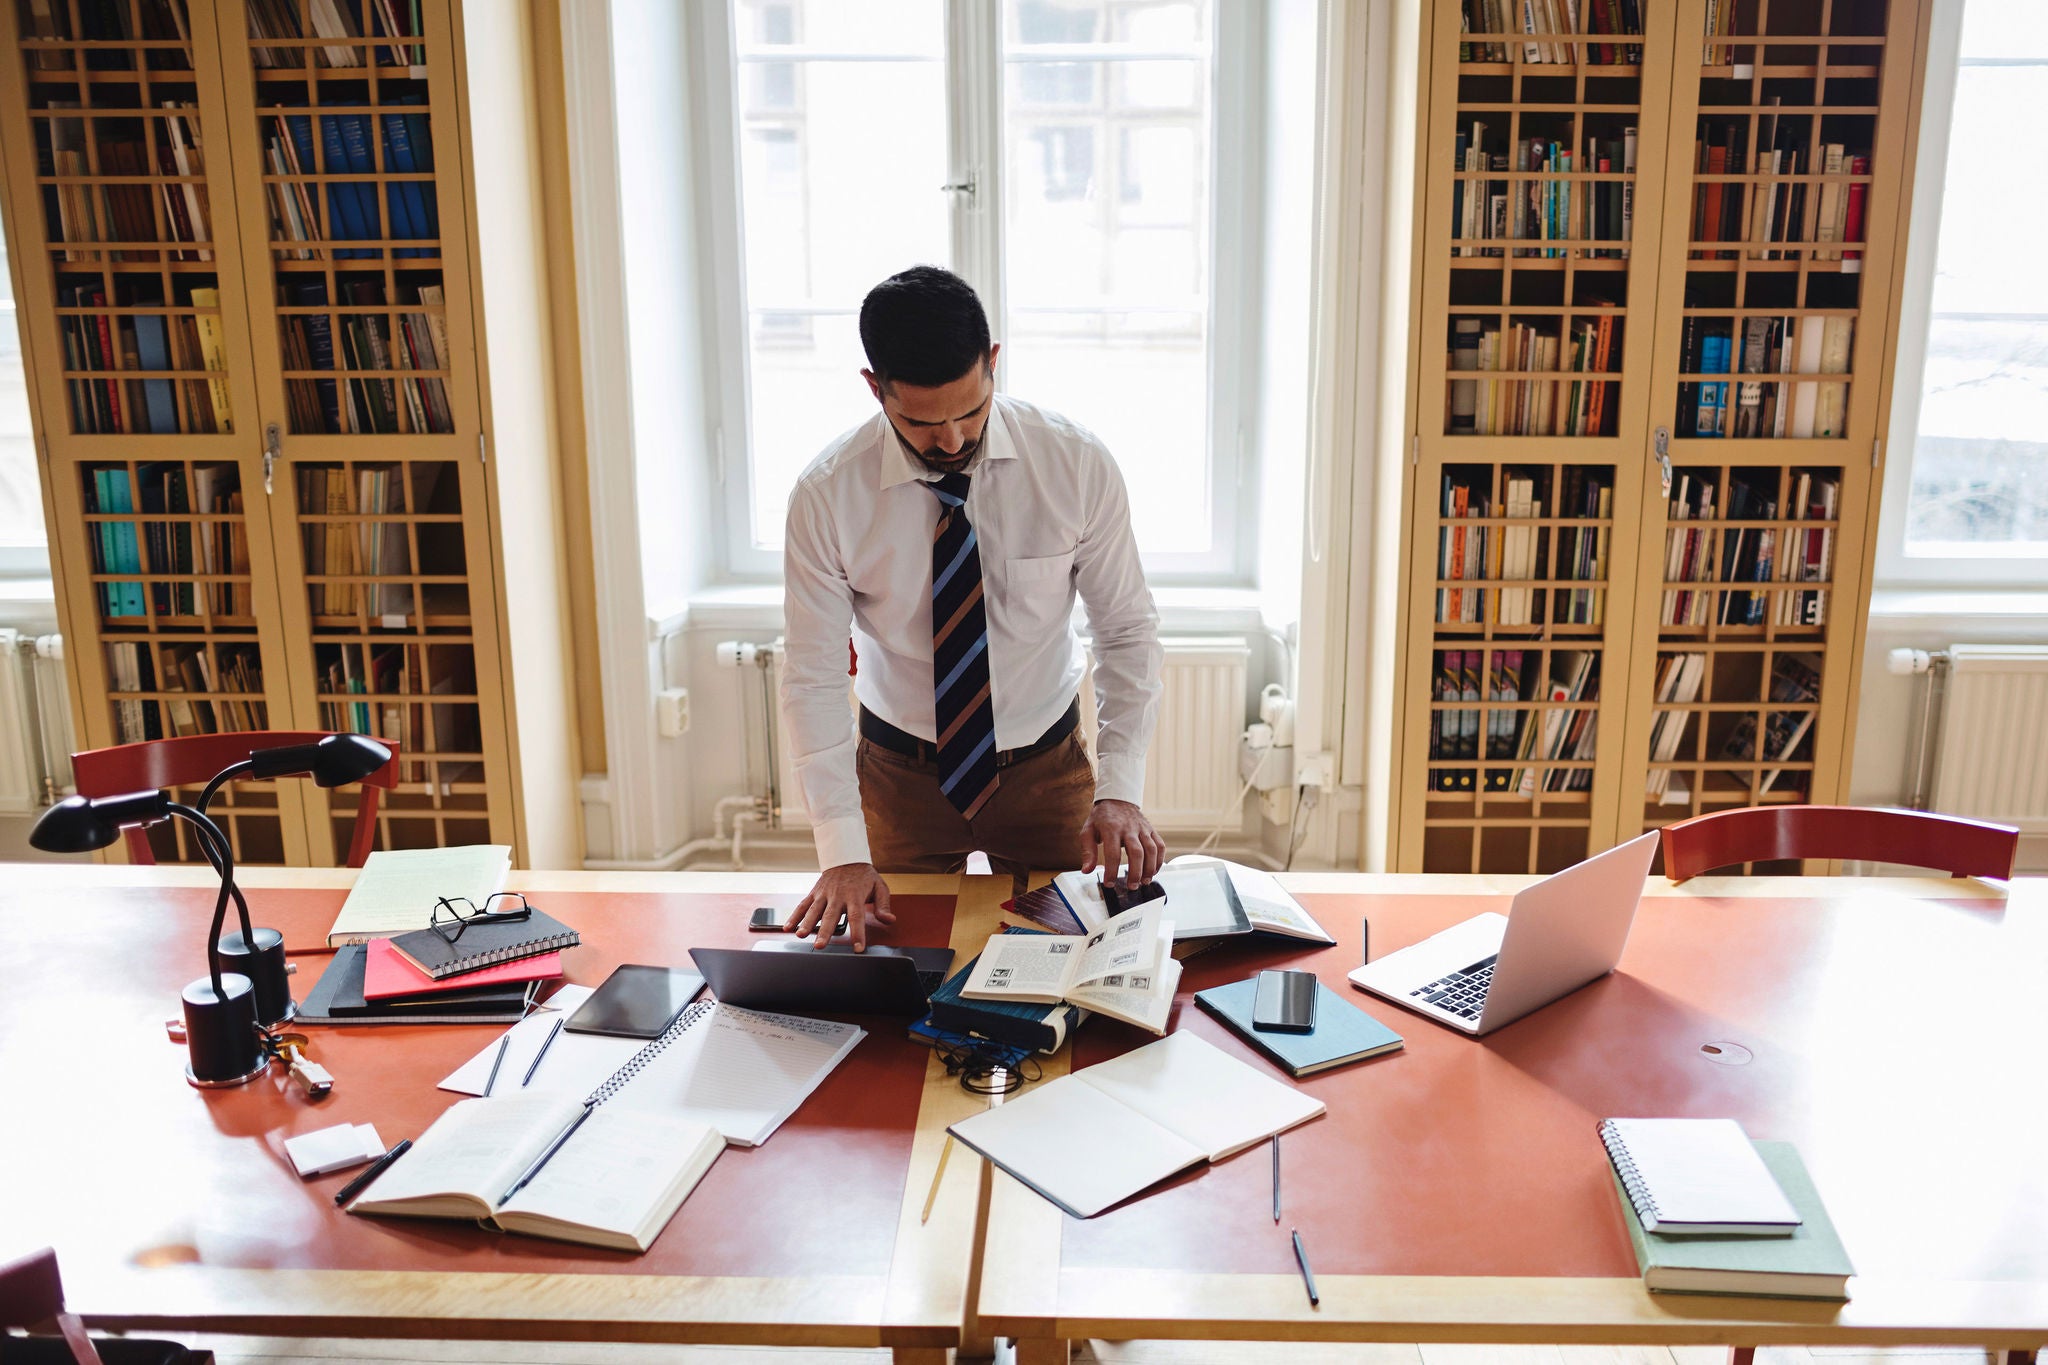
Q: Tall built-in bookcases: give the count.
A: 2